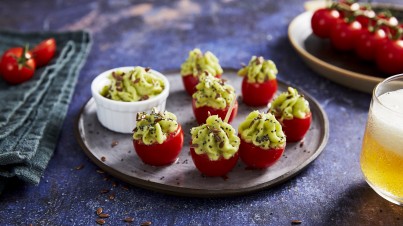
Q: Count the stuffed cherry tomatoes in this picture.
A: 7